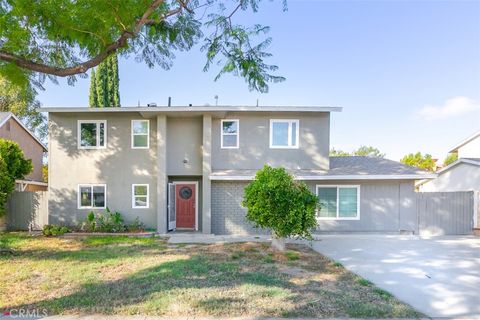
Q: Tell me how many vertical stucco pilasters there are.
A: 2